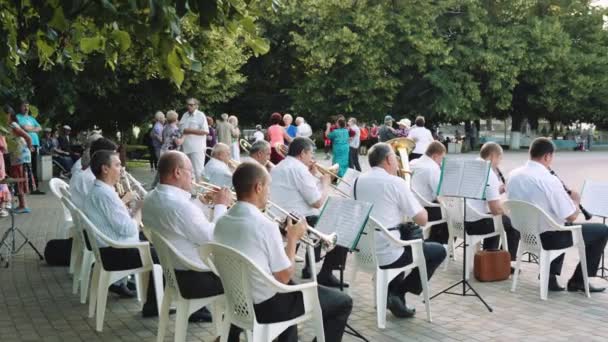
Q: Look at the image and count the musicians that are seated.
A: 12